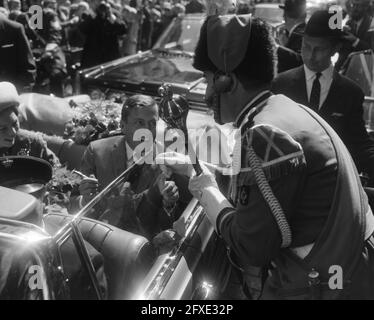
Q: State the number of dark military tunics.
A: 1